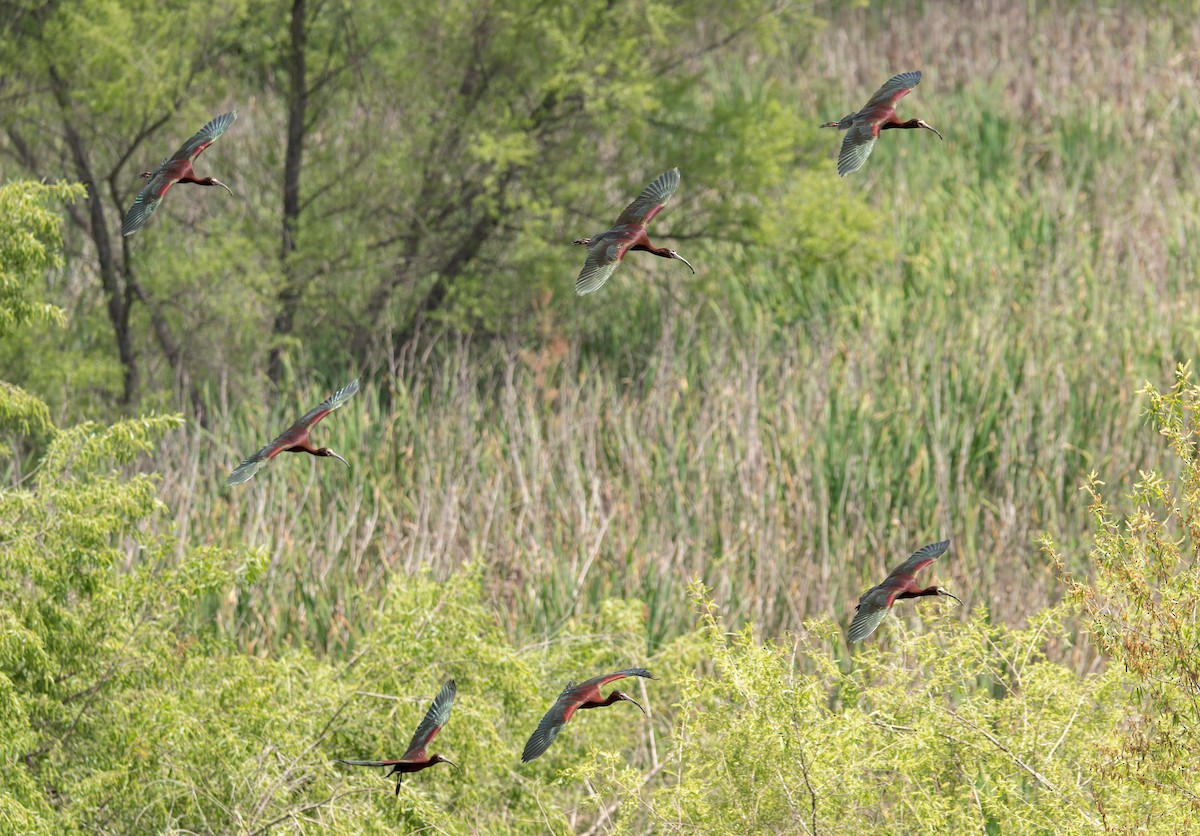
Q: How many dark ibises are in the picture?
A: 7